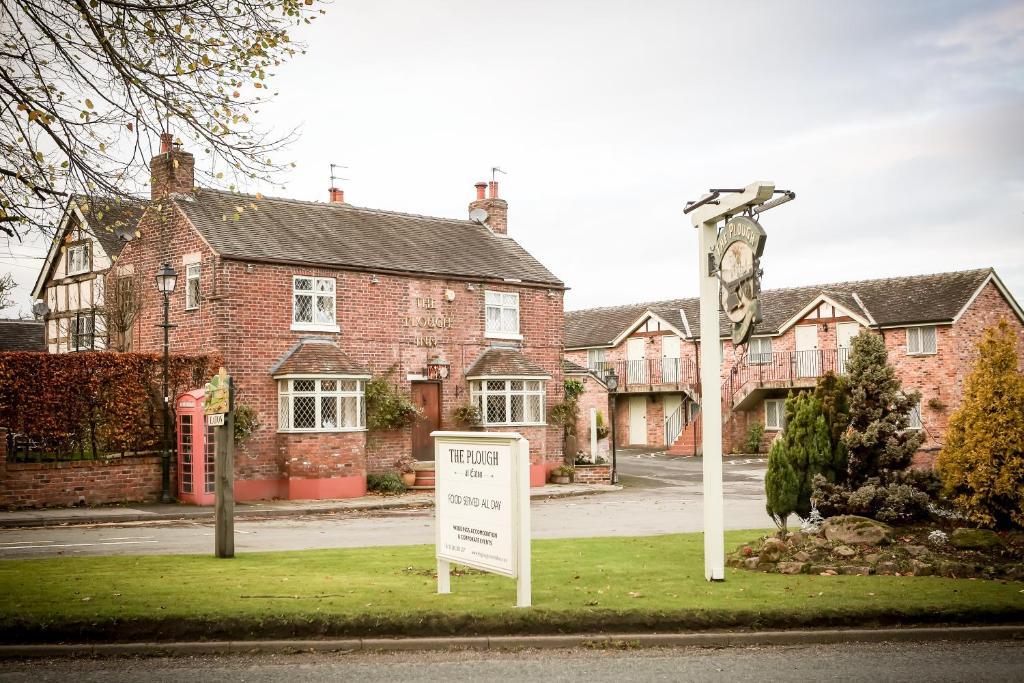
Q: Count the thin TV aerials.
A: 2